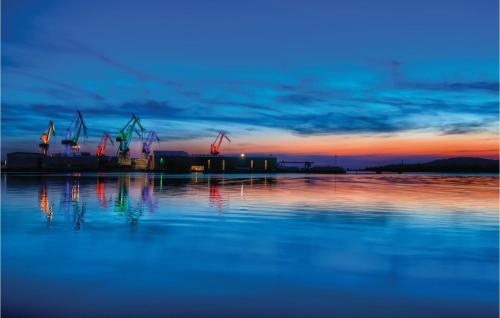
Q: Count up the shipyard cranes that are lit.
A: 6